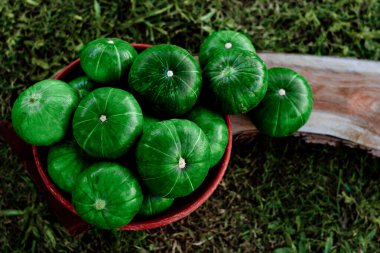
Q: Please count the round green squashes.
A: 14